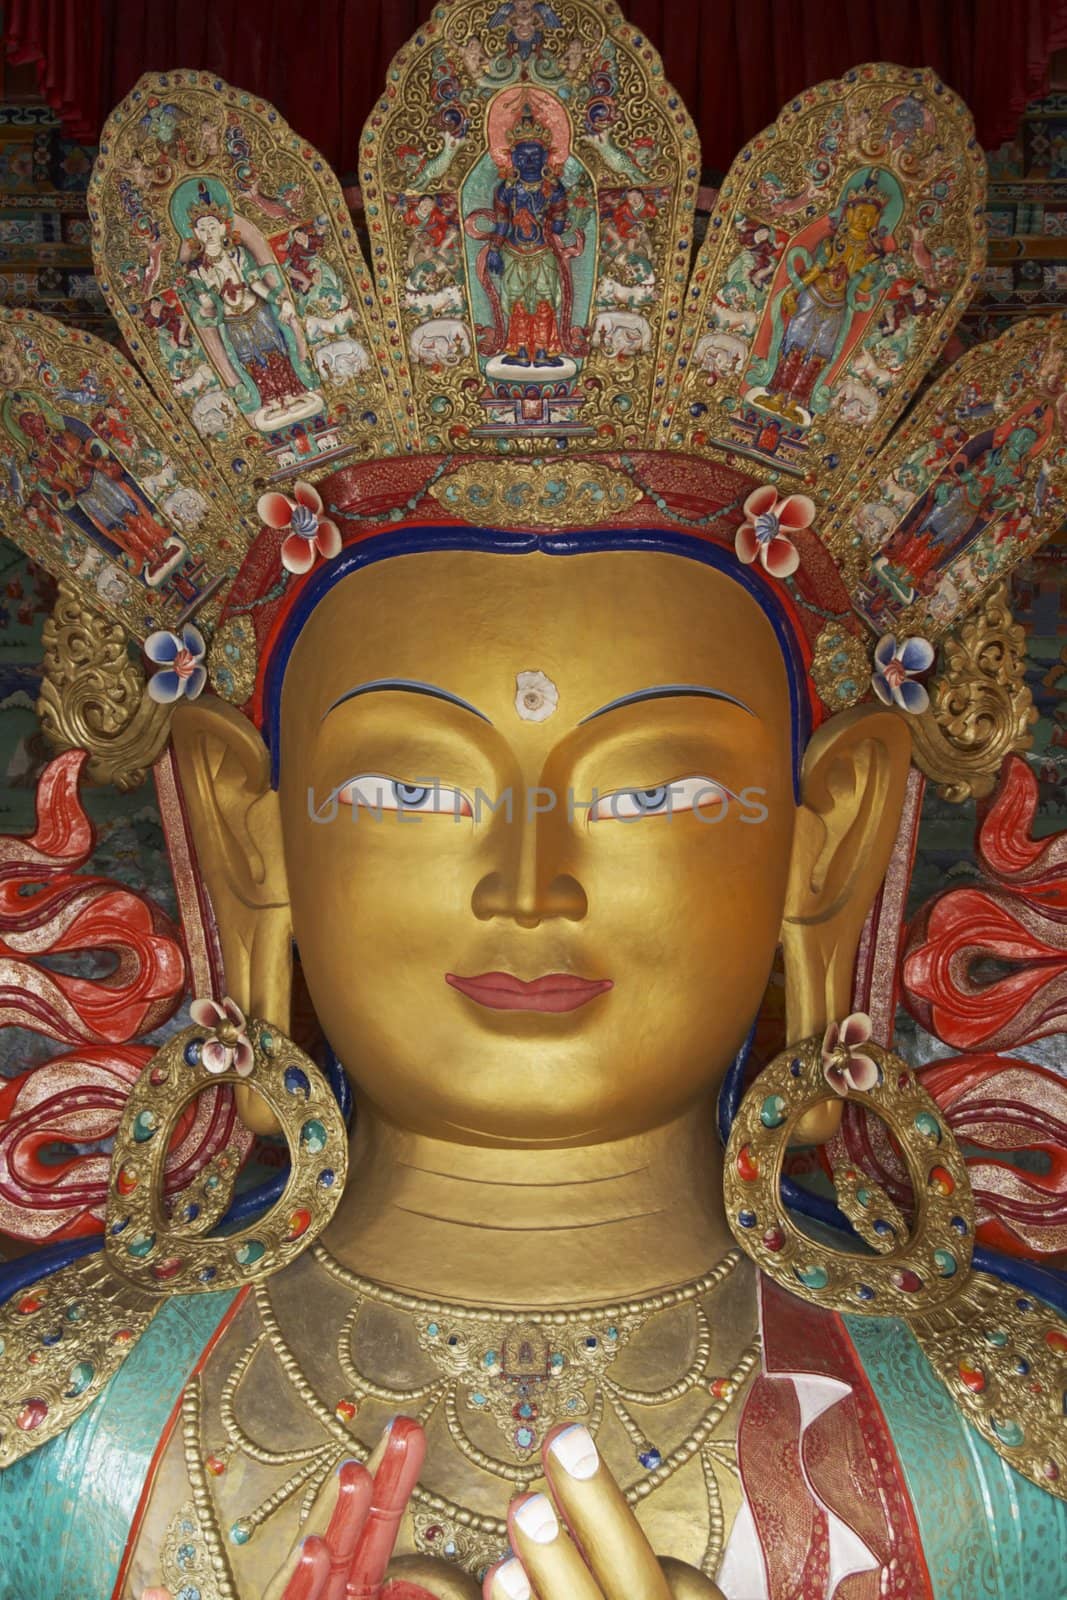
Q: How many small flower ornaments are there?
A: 6